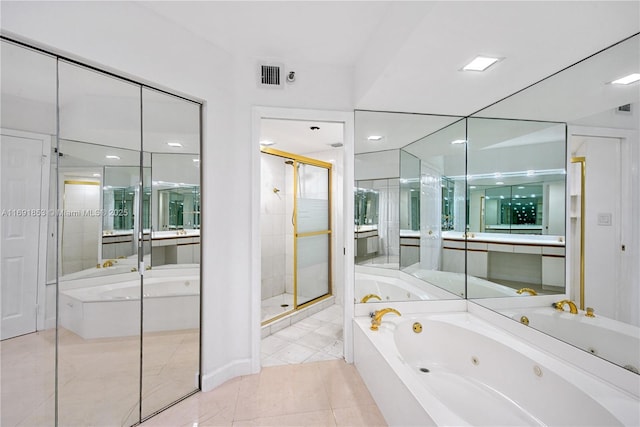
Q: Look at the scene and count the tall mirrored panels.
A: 3